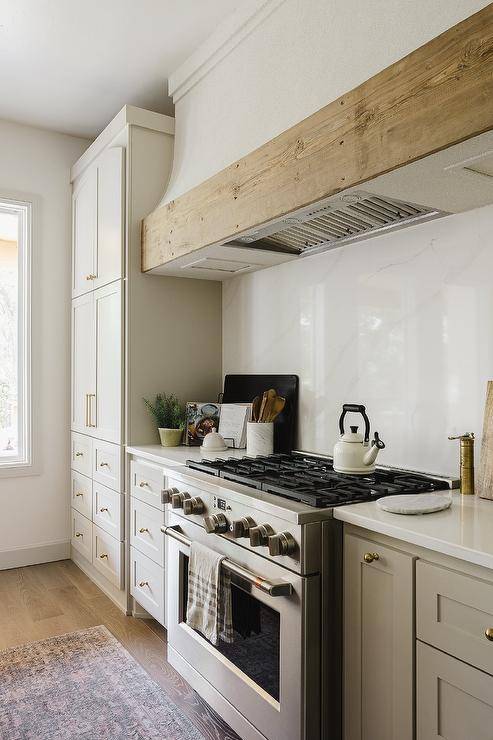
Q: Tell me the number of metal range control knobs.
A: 7